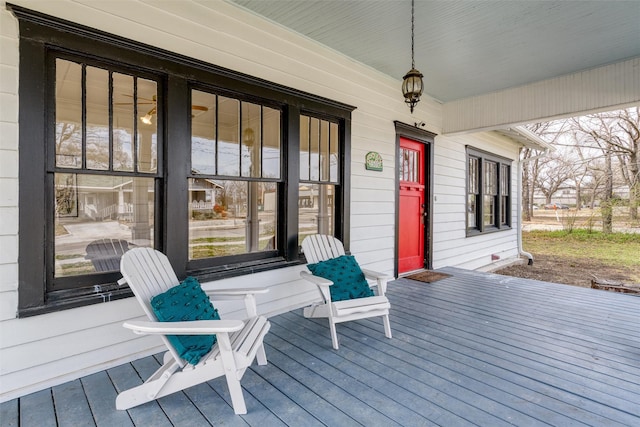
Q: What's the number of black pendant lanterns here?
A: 1